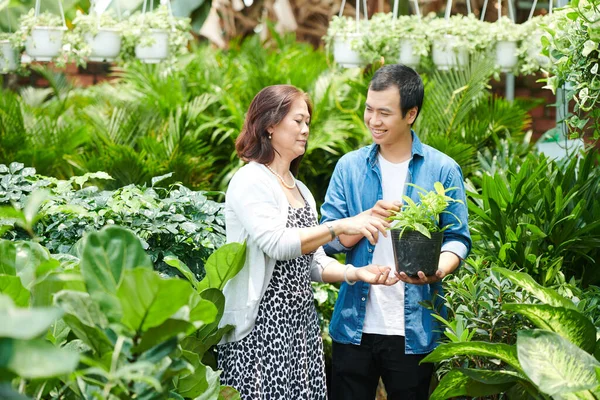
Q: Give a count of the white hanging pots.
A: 9